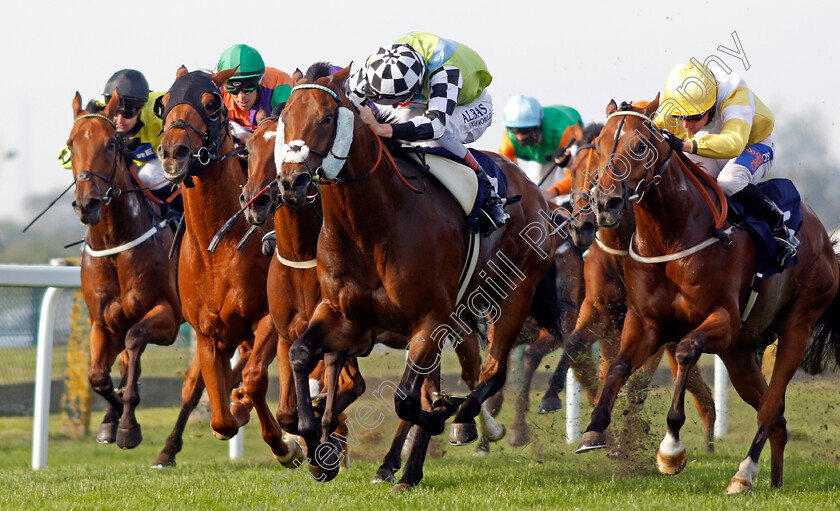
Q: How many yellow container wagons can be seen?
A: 0